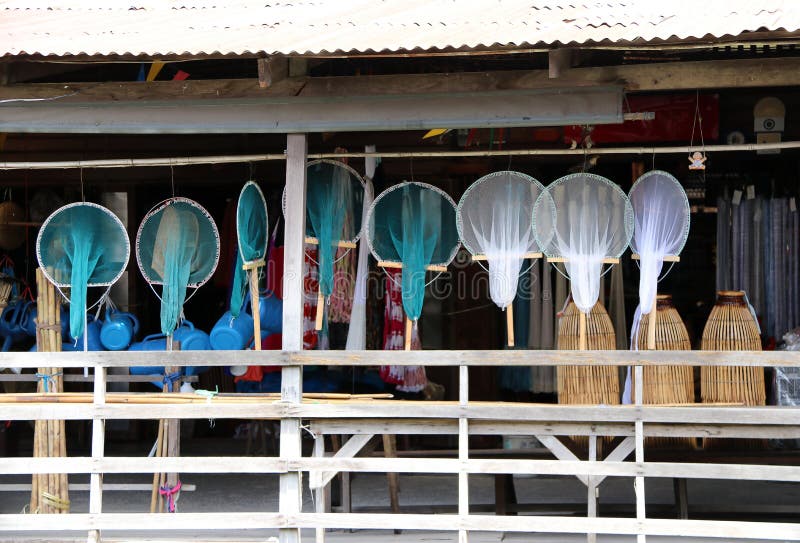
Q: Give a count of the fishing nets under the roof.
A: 8